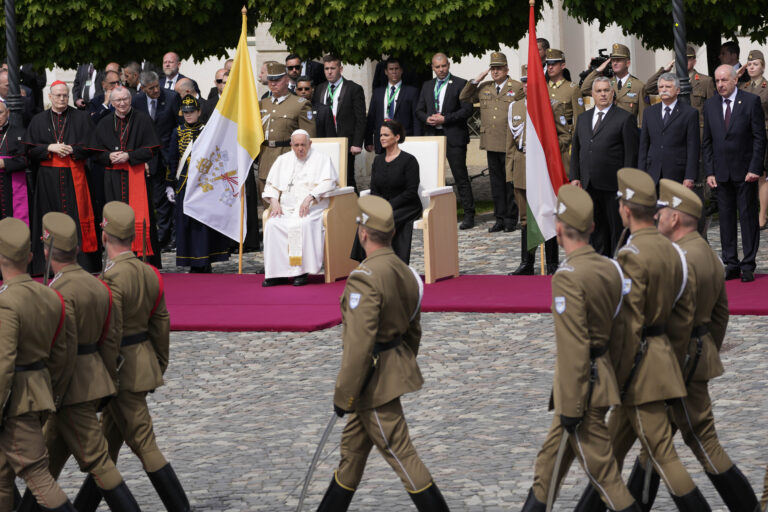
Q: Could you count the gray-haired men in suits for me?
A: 4